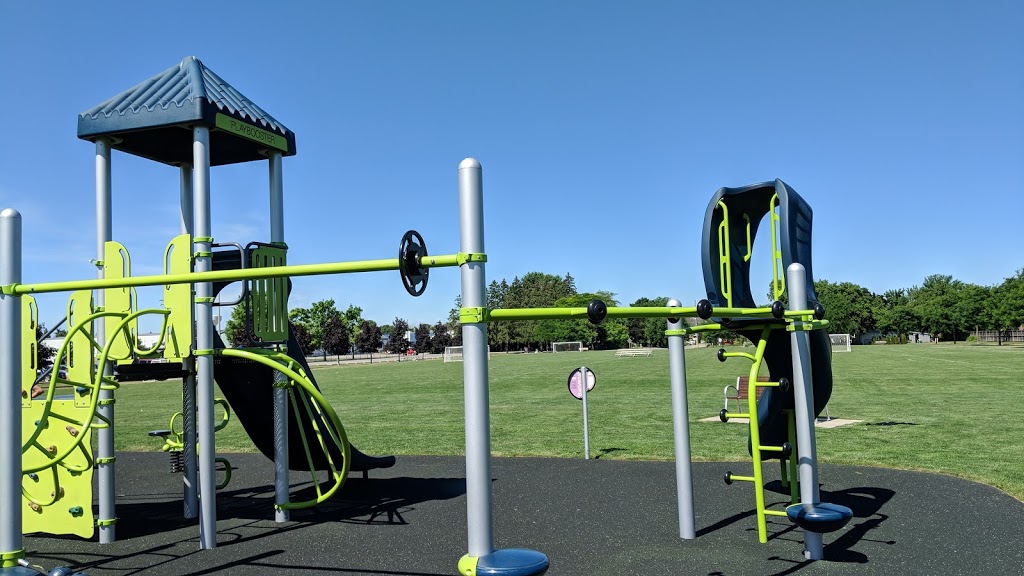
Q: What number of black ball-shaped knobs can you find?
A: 9